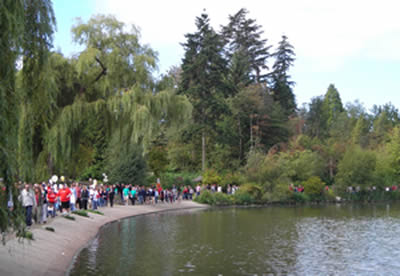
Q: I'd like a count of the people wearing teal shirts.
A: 2